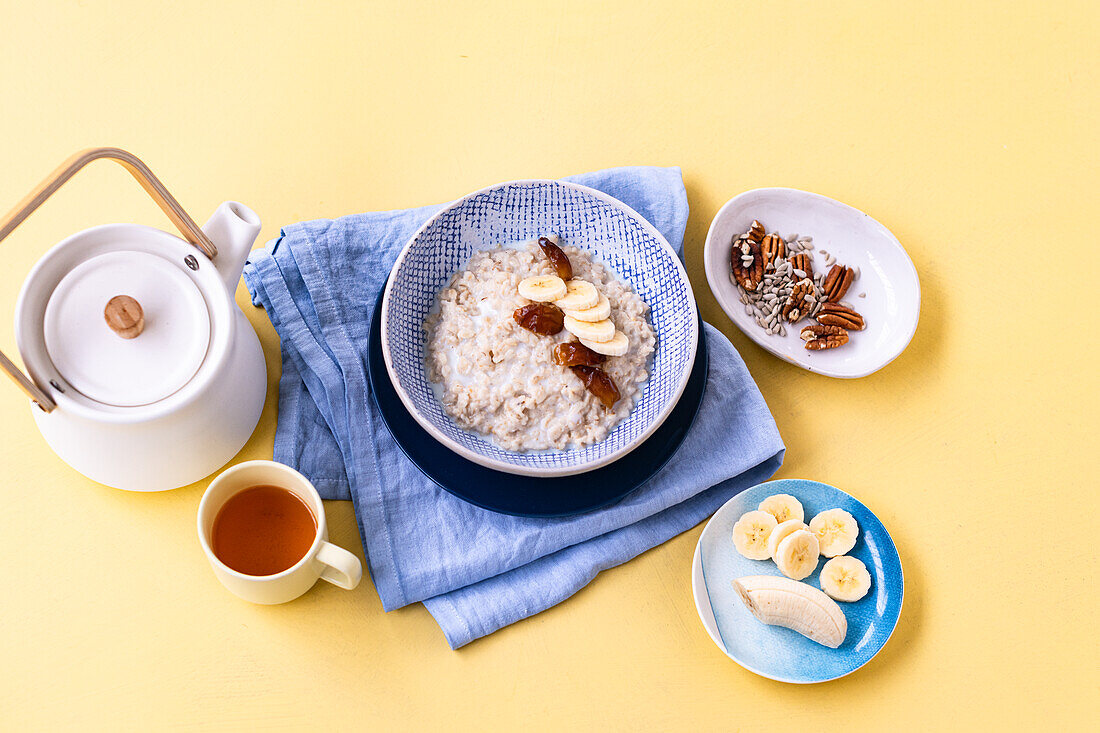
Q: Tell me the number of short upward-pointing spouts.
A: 1